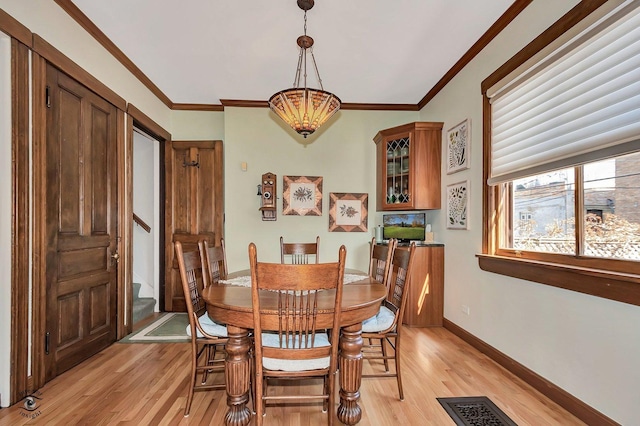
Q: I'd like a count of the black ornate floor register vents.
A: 1